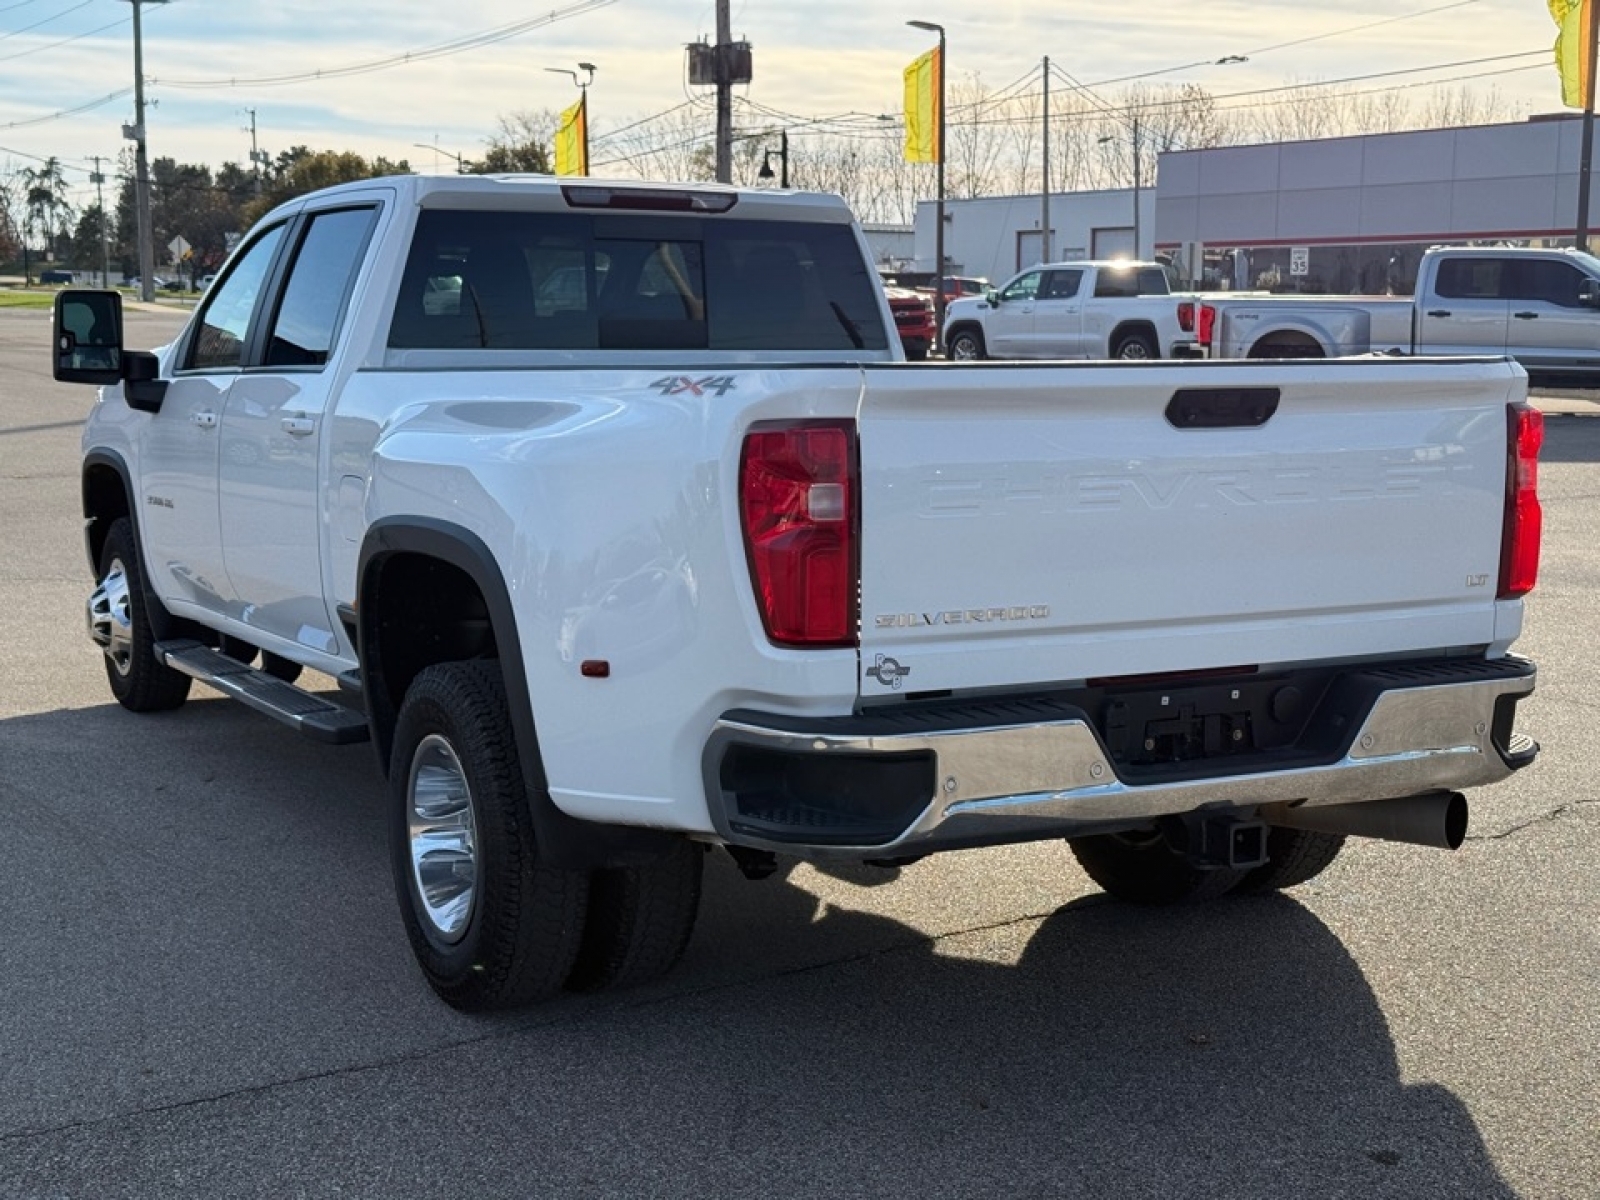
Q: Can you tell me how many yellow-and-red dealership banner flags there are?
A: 3